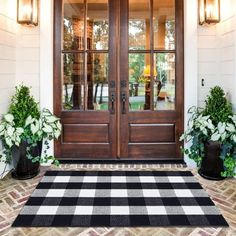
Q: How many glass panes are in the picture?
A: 8